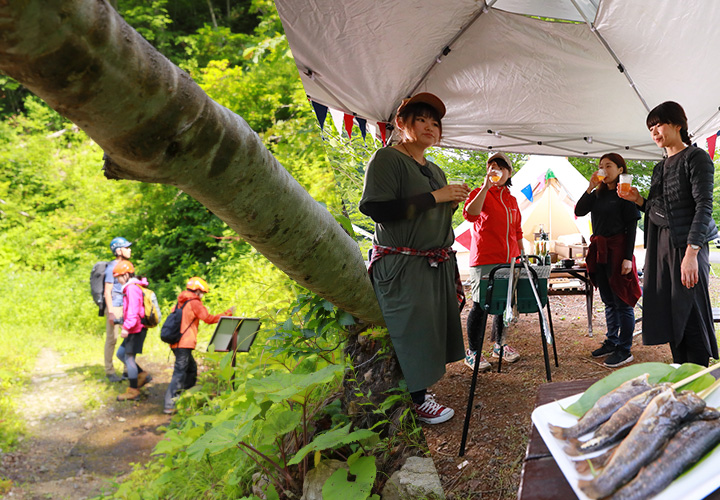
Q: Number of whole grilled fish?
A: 5